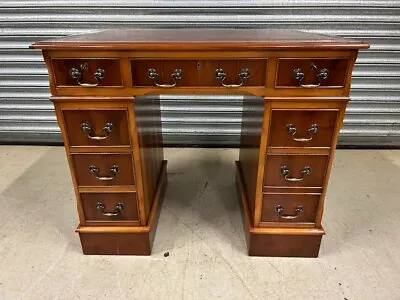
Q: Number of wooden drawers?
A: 9